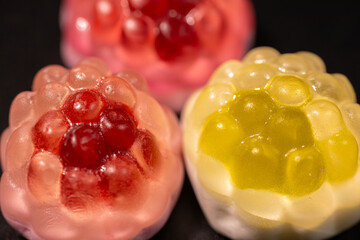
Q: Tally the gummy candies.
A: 3